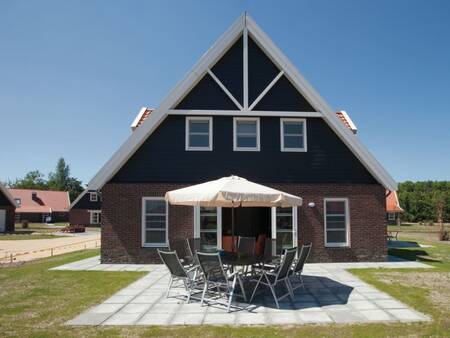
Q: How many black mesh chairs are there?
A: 8